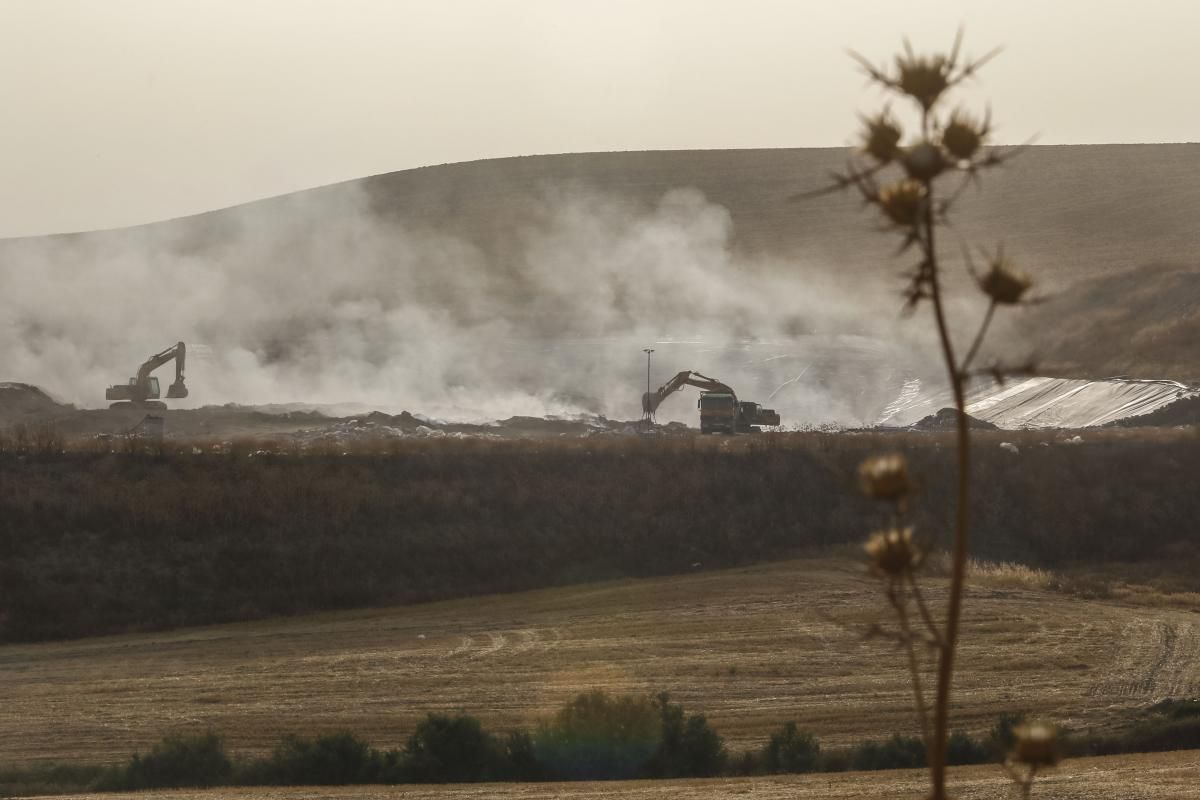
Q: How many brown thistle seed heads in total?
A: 9